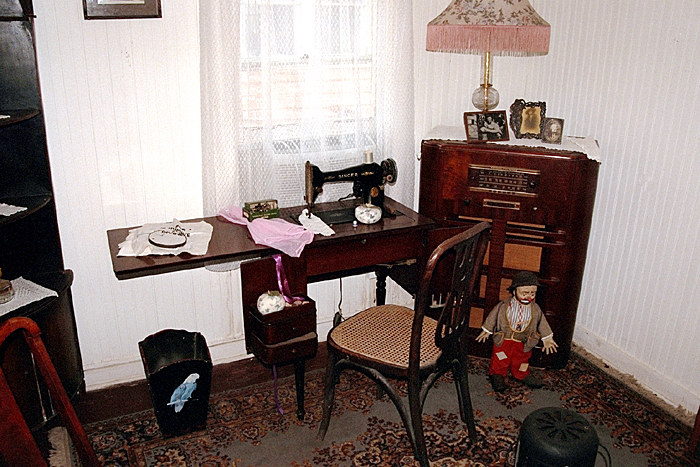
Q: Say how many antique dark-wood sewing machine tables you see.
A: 1